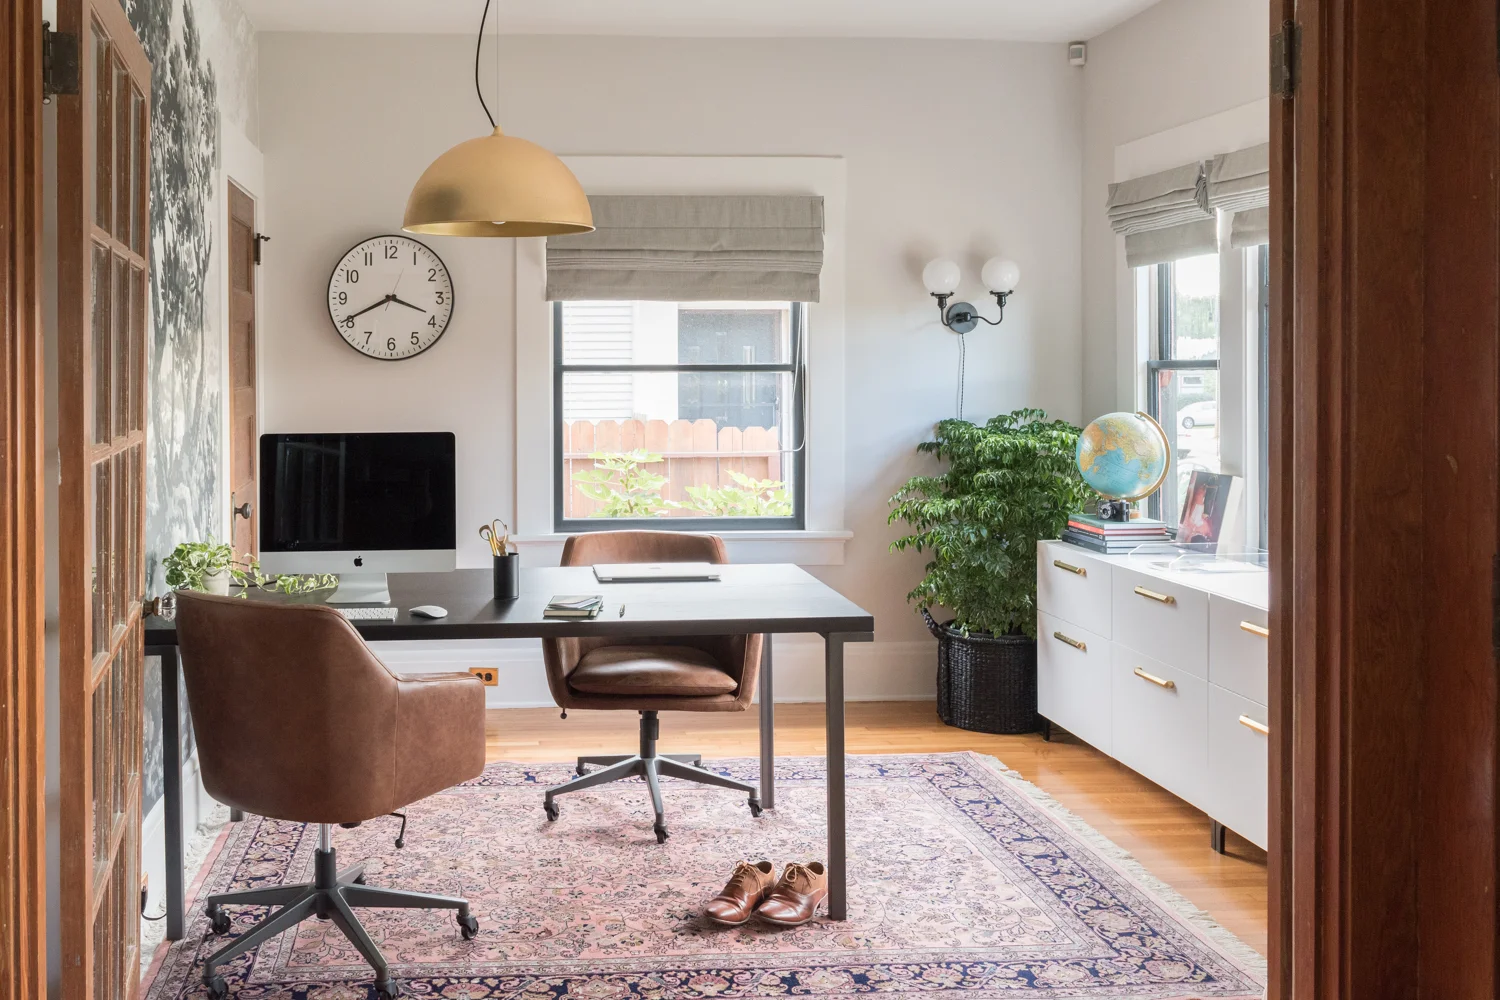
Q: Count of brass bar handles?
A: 6